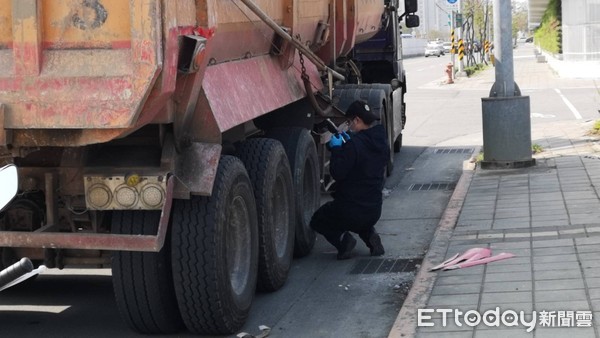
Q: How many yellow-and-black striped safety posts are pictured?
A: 3